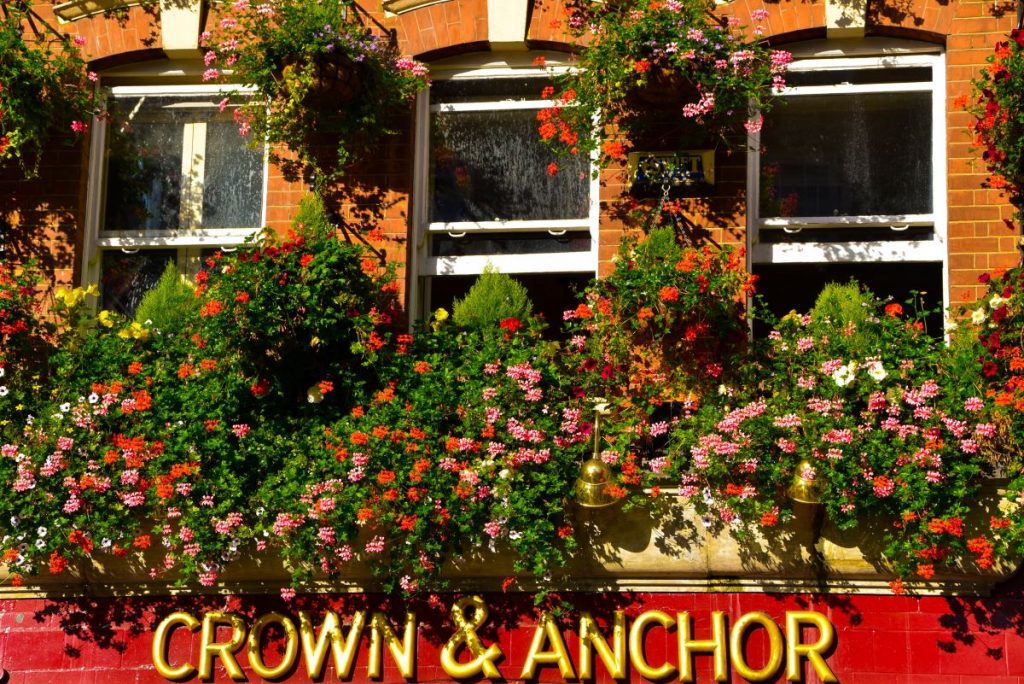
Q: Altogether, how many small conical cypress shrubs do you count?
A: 5